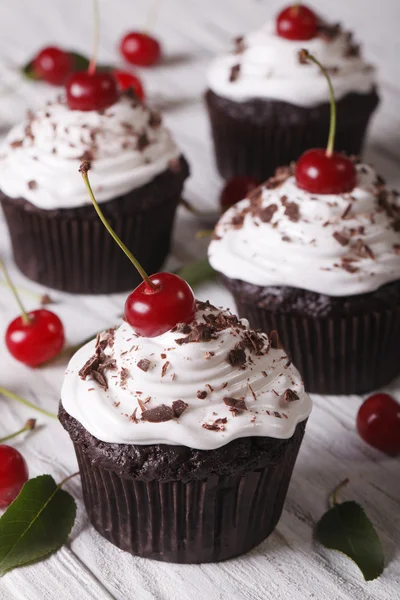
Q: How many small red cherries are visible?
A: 11